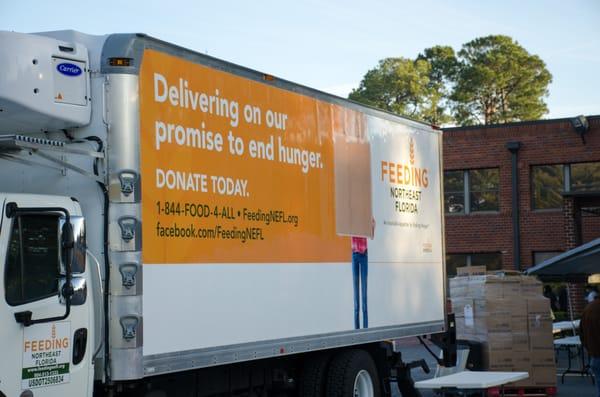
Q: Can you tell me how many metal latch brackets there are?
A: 4